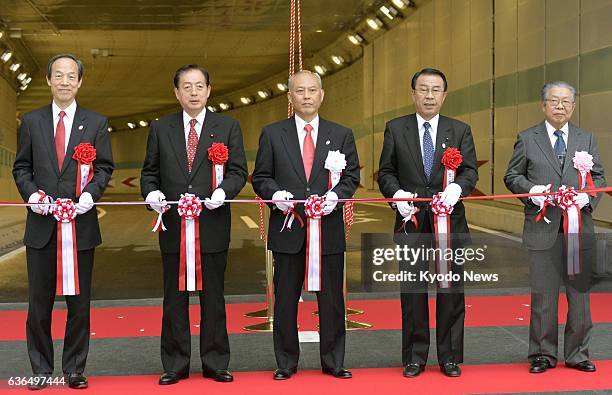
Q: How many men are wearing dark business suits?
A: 4